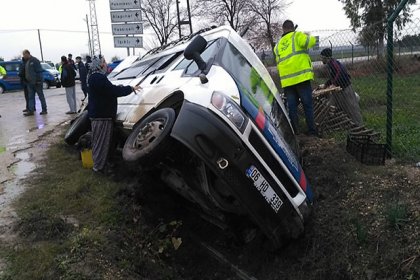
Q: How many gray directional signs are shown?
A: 4